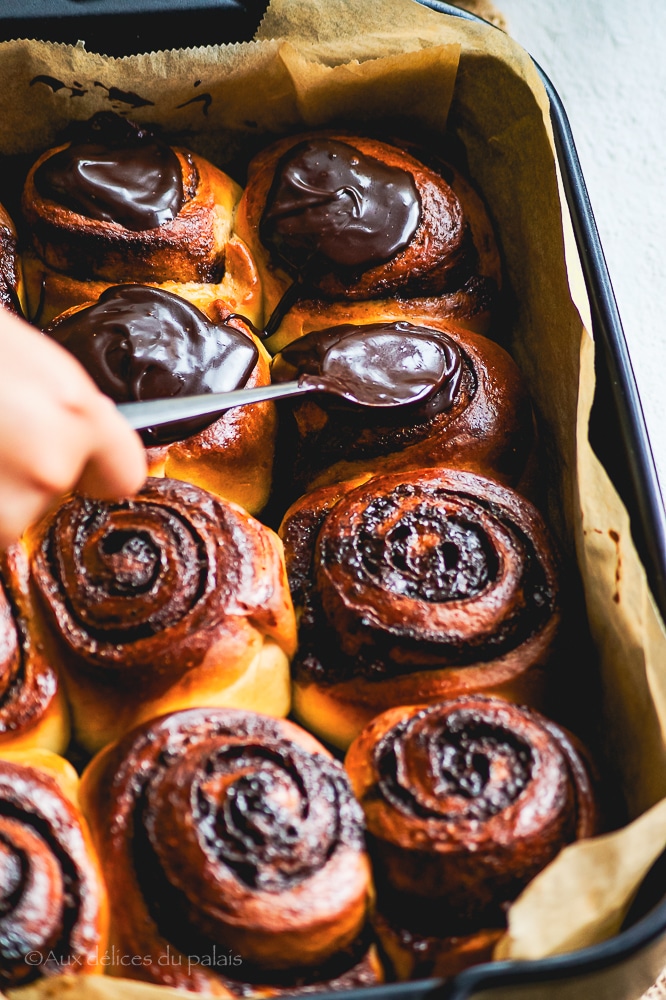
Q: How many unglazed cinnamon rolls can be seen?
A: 6